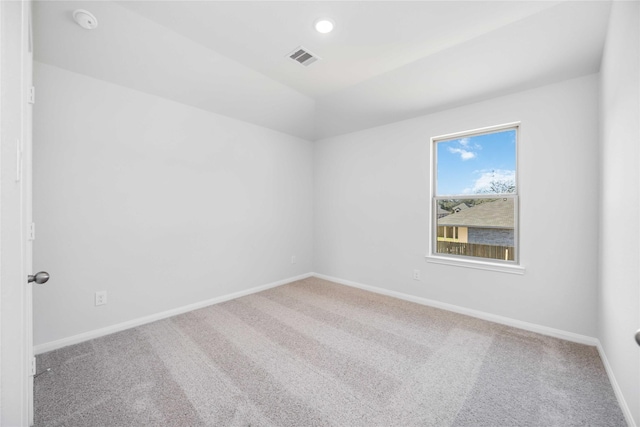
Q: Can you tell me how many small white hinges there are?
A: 3